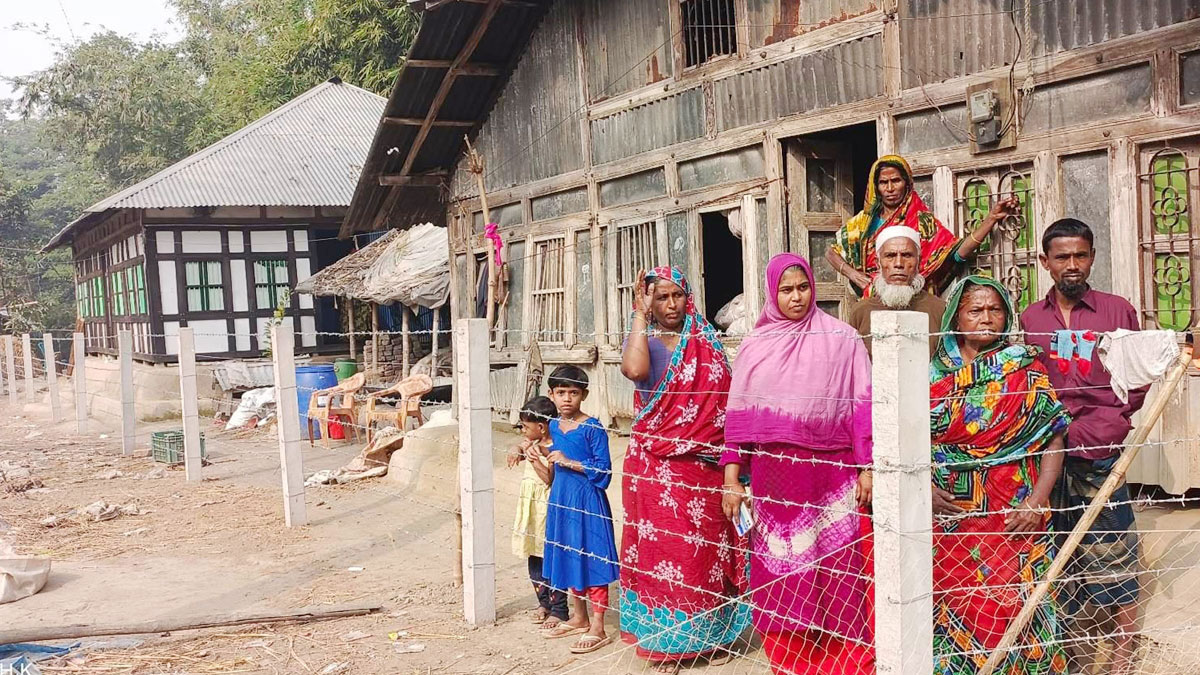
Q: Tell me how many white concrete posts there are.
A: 9